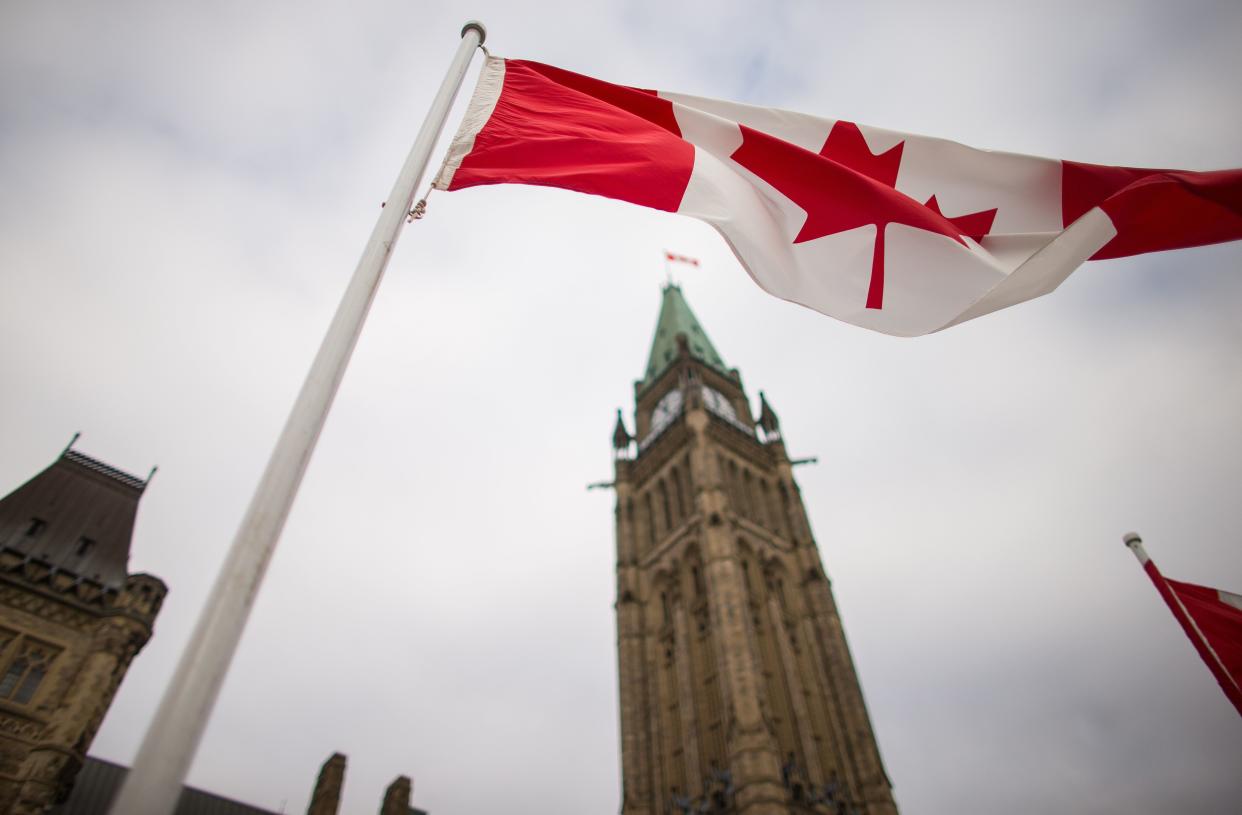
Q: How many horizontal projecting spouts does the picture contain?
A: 2